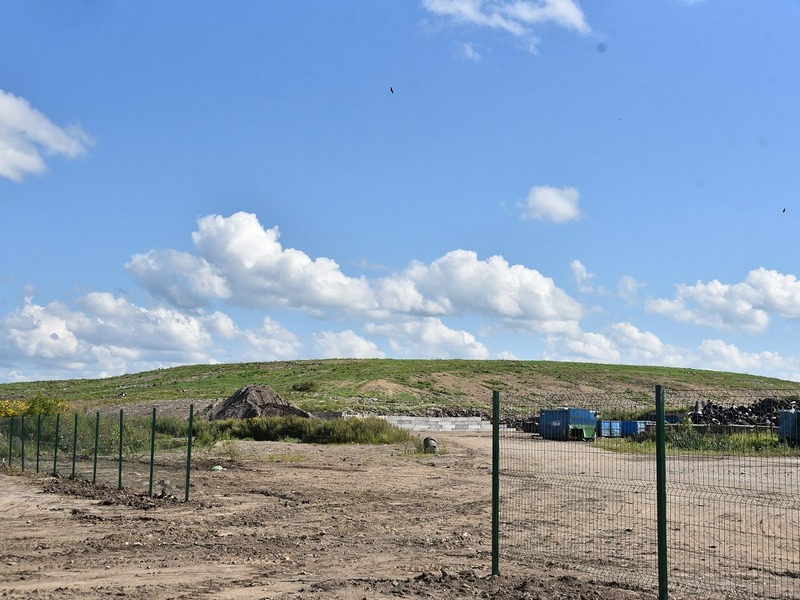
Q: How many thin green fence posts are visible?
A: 11